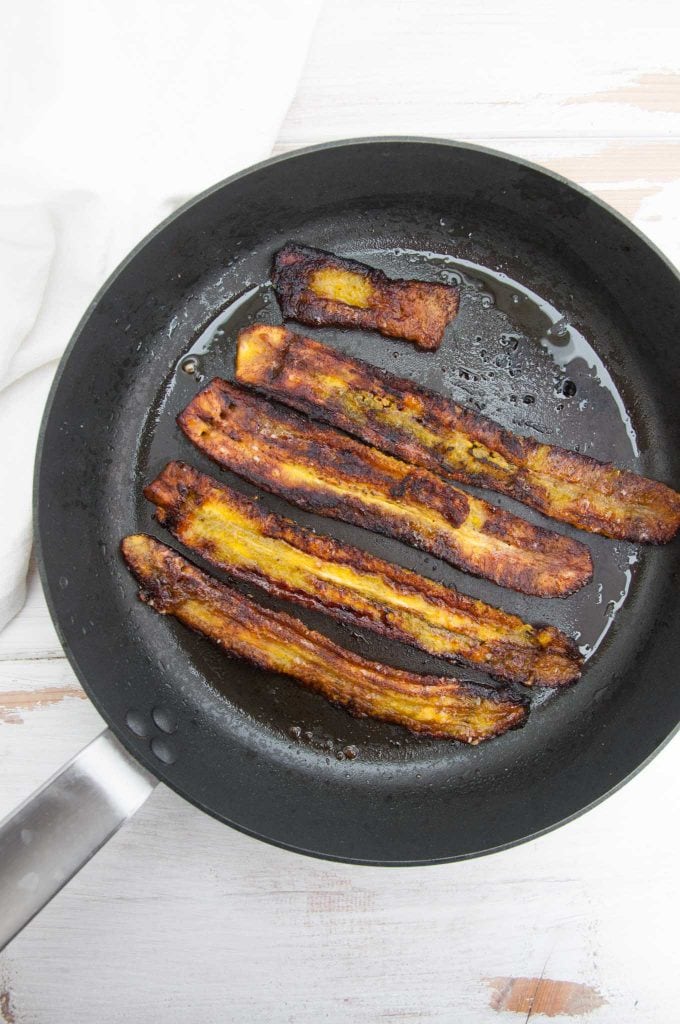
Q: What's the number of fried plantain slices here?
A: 5